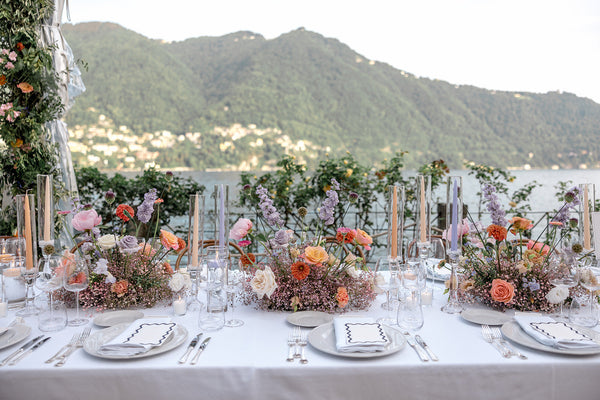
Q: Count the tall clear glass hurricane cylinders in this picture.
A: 8